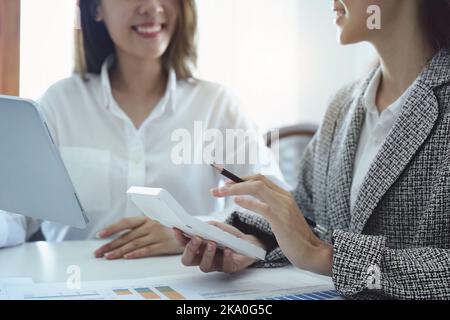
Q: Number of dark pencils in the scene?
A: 1